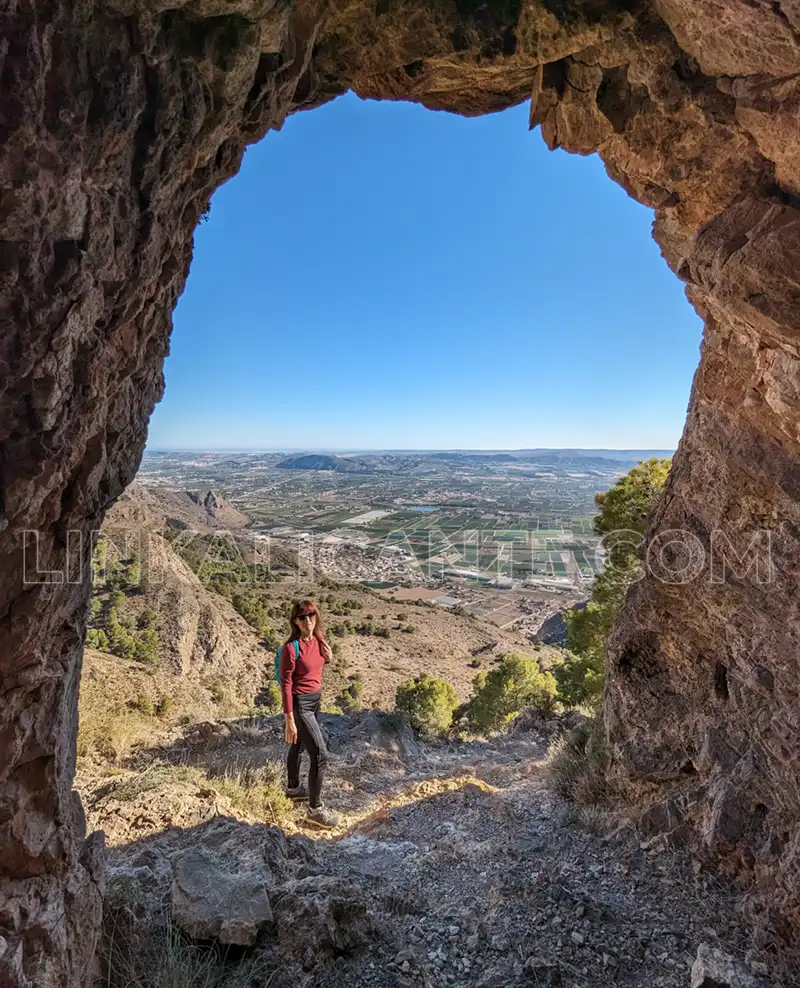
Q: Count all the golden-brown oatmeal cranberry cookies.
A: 0